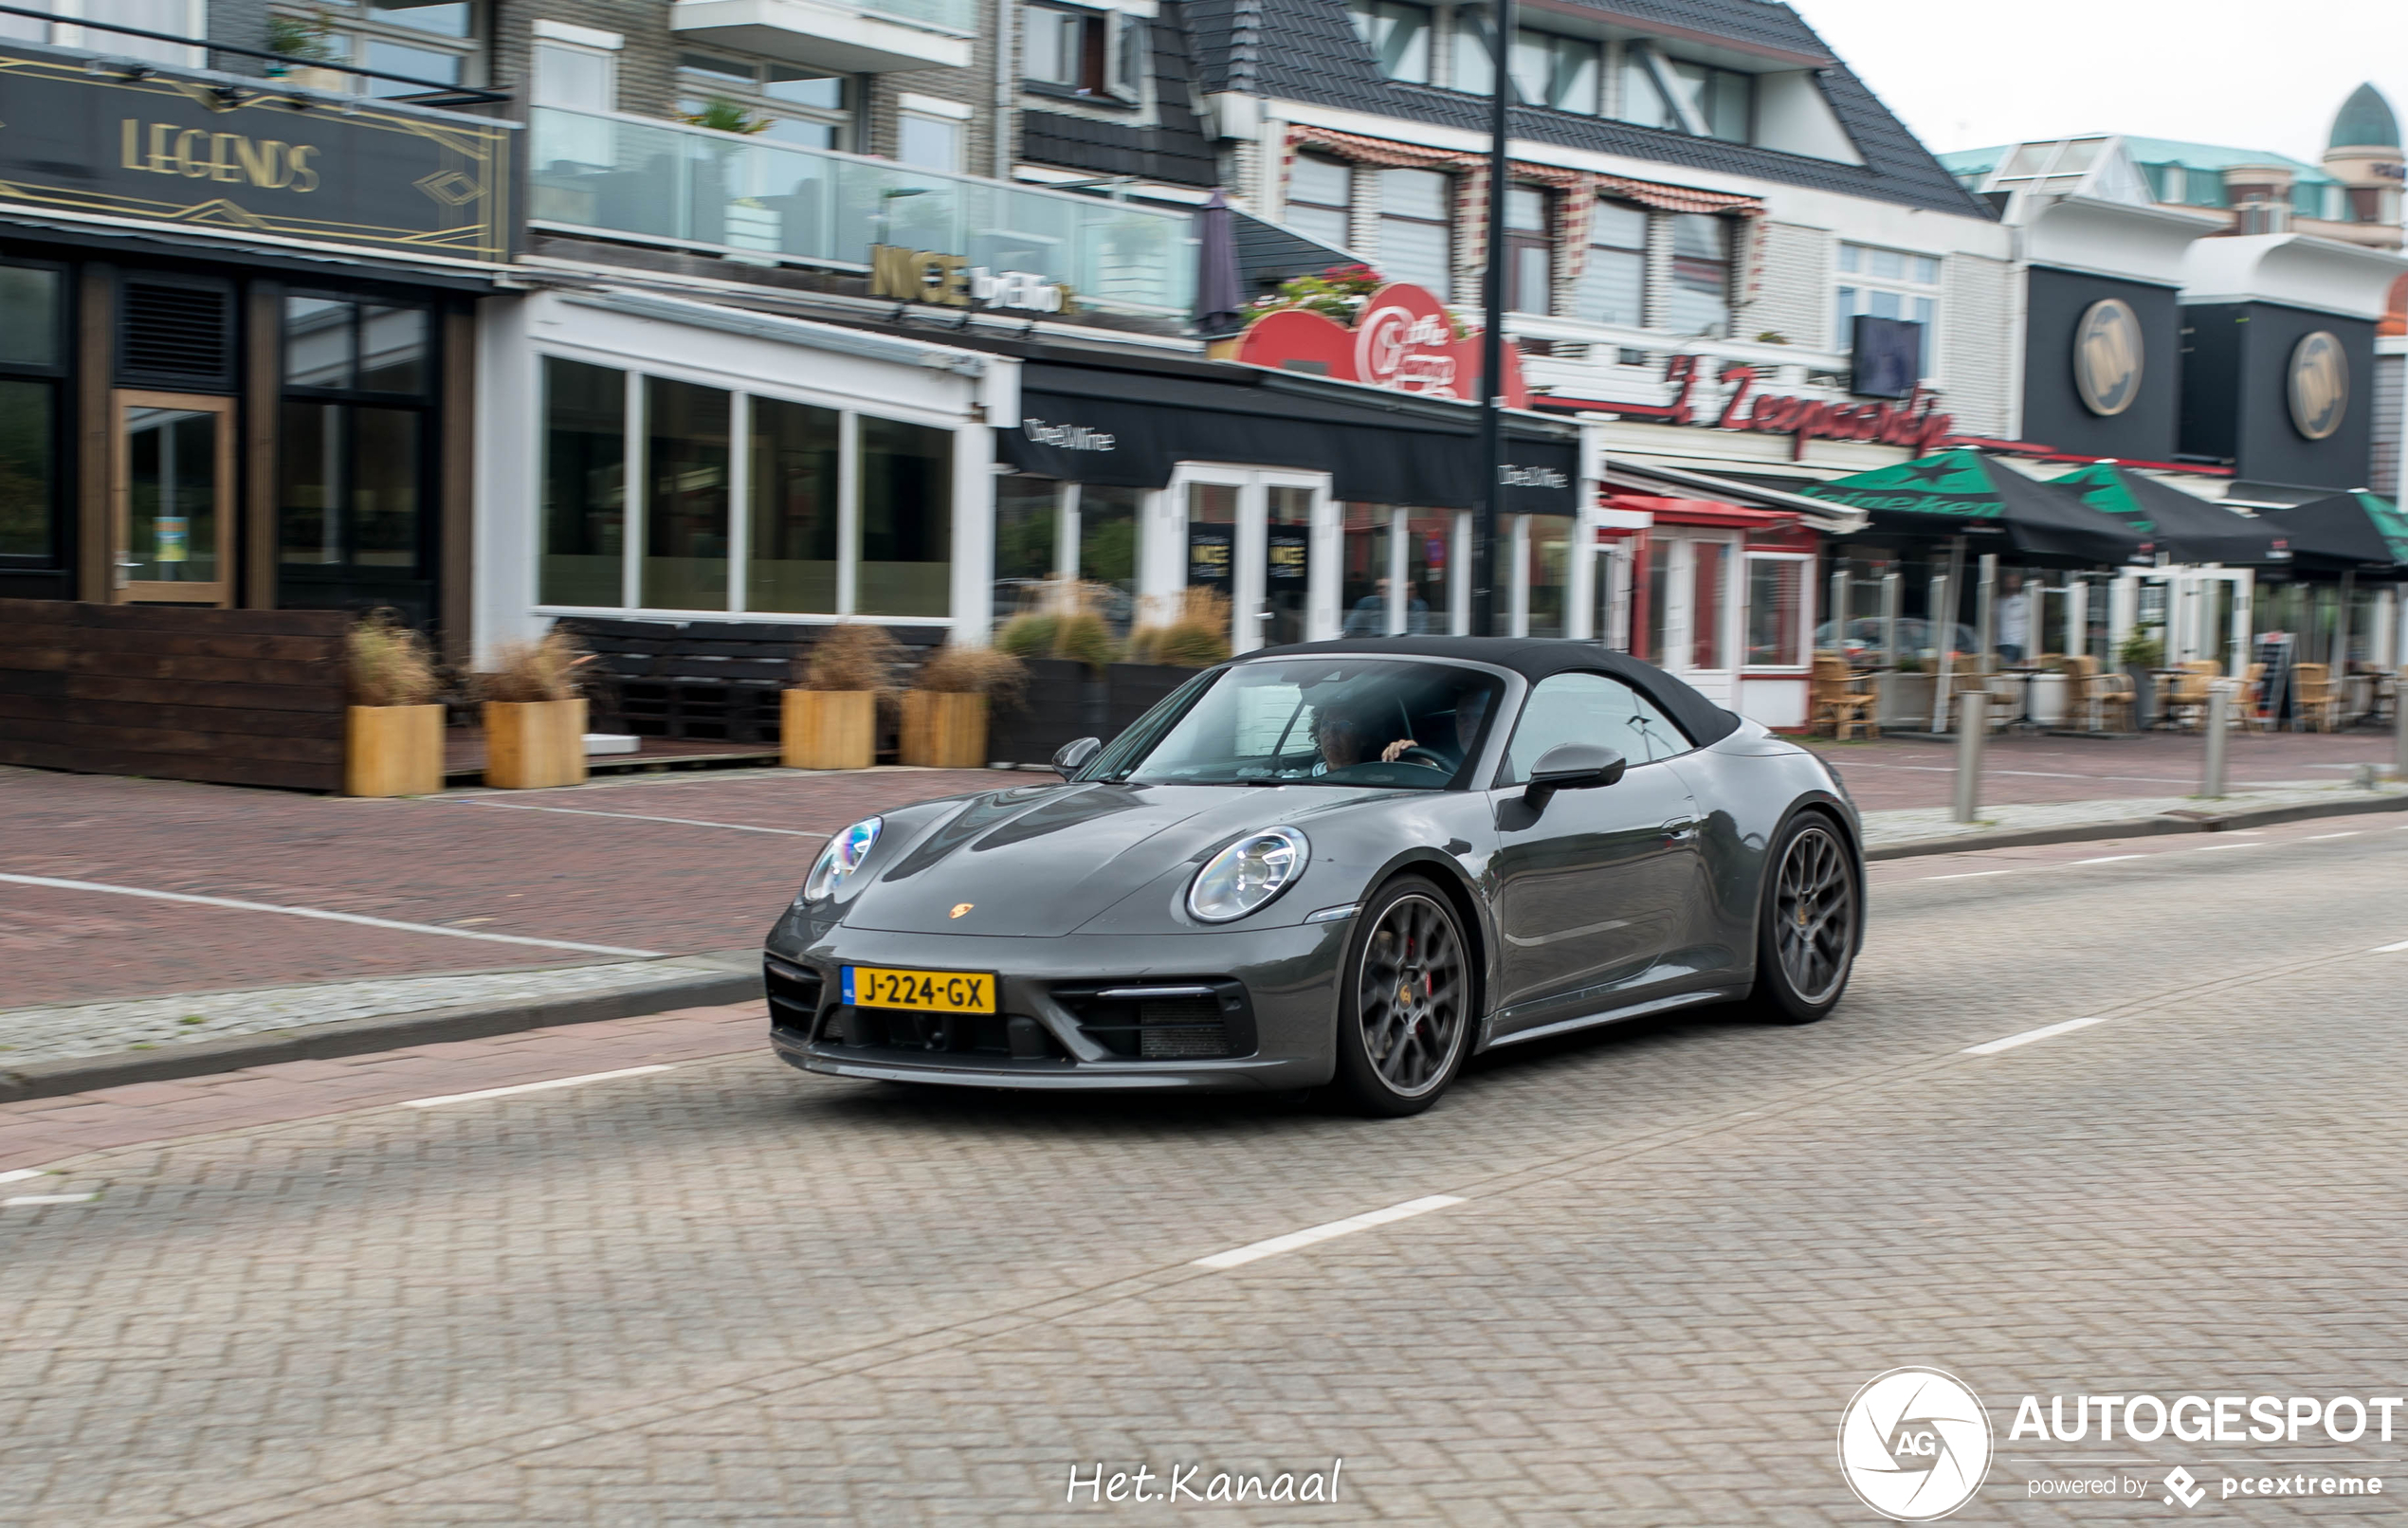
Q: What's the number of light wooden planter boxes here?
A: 4